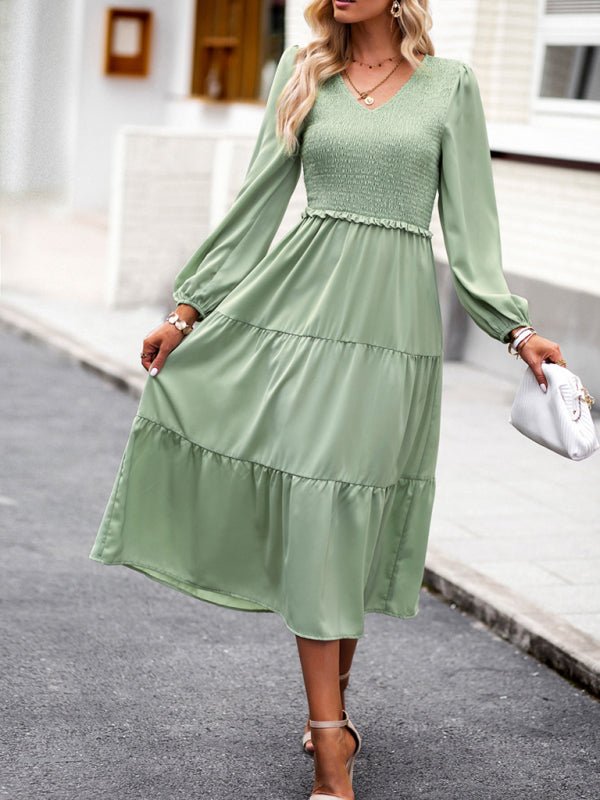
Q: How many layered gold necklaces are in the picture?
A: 2